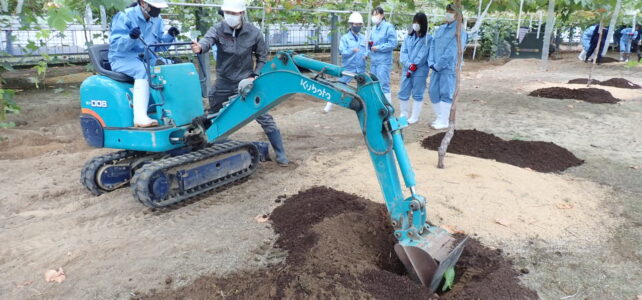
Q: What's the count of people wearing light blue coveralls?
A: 7